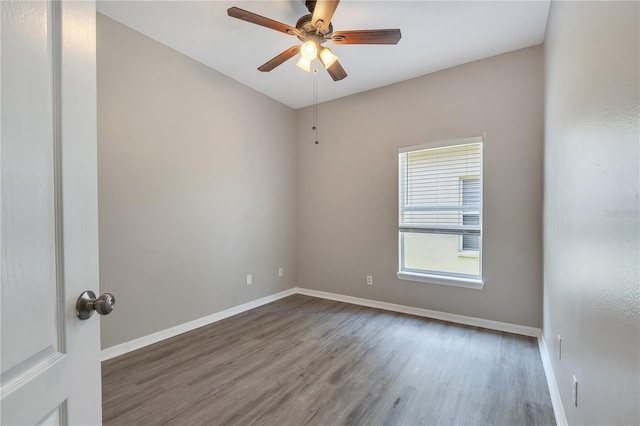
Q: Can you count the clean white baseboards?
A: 3